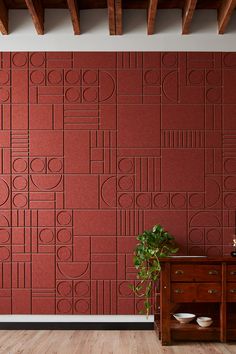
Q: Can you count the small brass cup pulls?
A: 6